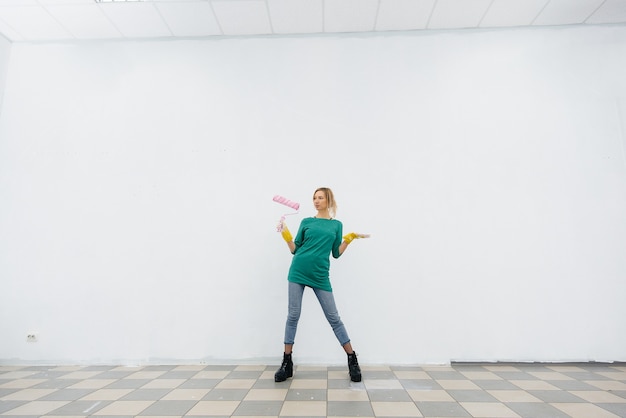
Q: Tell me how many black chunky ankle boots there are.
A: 2